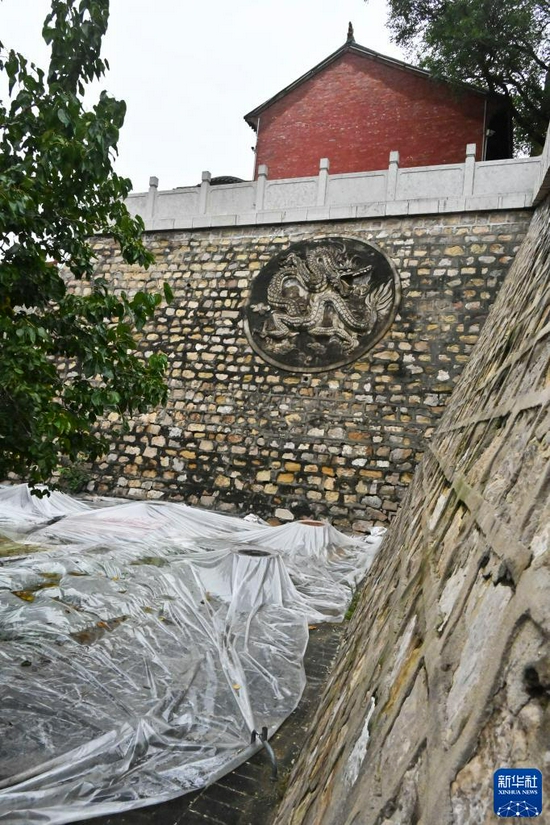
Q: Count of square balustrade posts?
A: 6